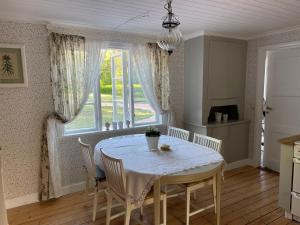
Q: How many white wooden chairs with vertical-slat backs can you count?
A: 4